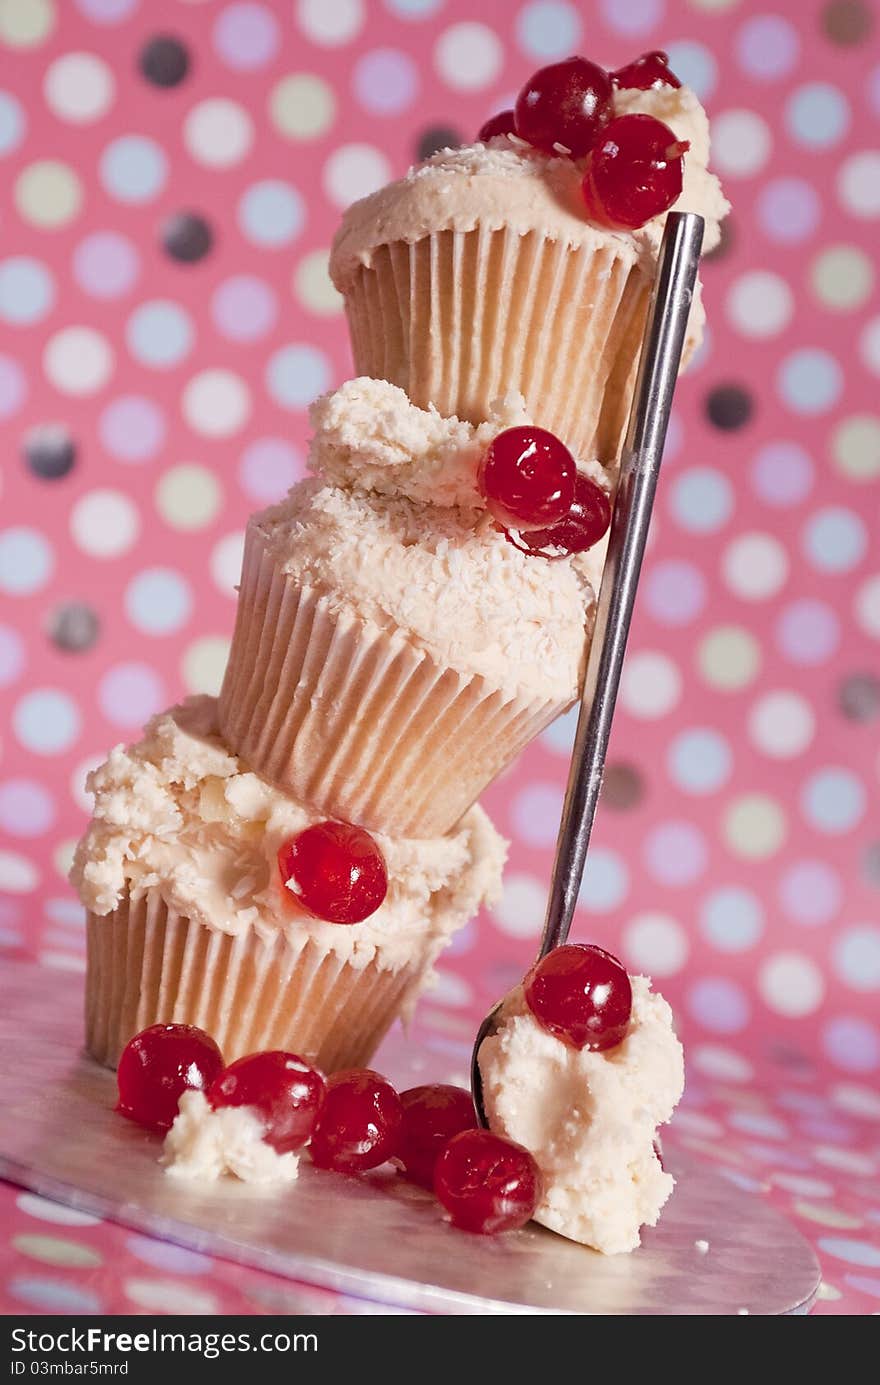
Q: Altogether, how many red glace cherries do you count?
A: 13